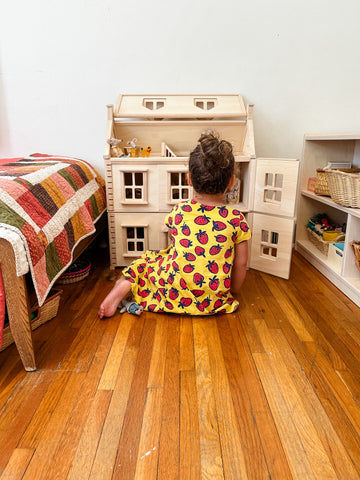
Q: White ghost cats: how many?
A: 0